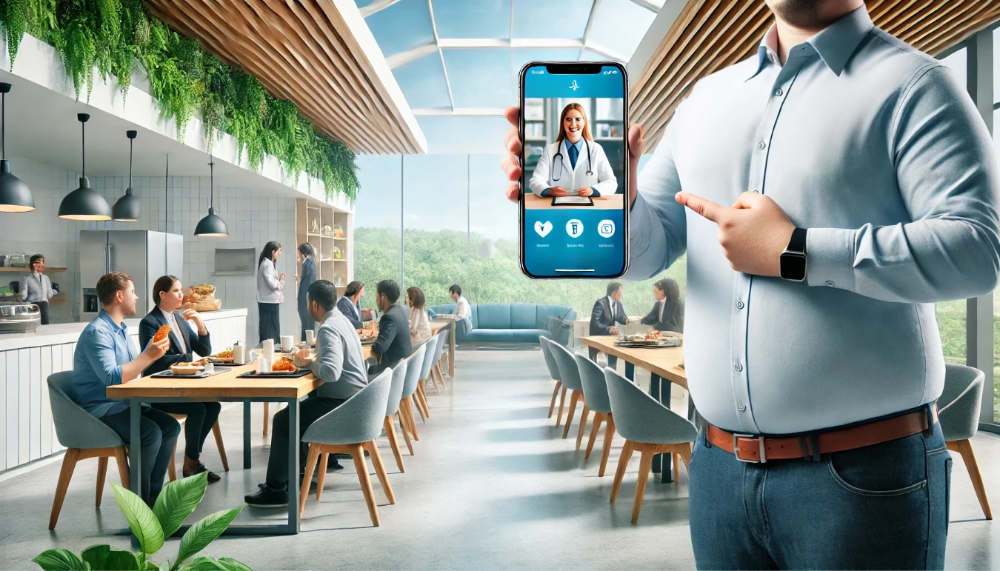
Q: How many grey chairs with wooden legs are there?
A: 11